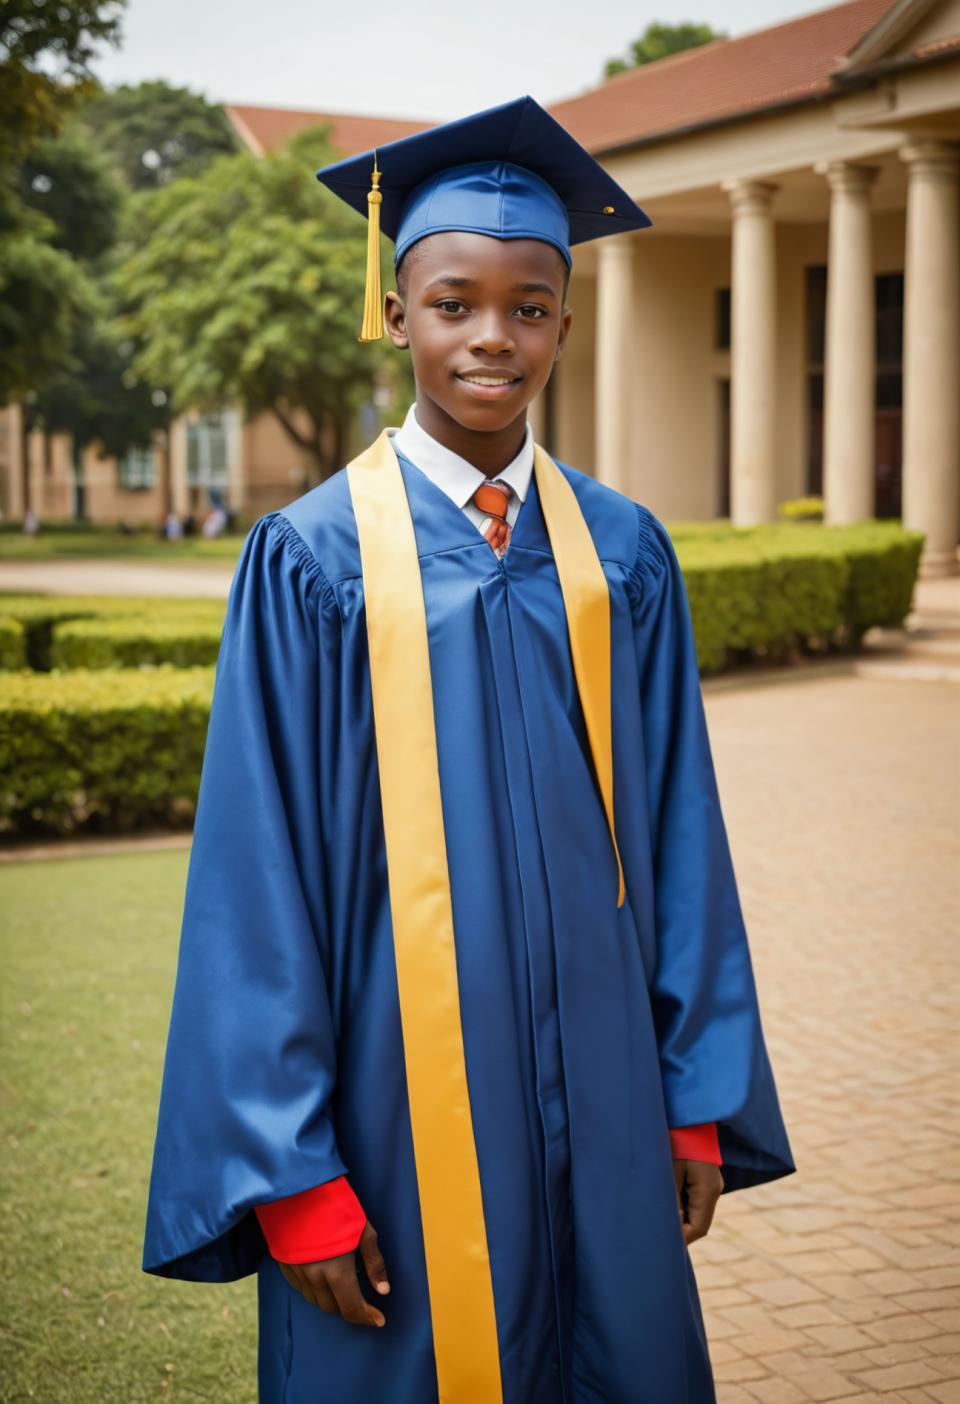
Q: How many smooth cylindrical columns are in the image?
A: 4